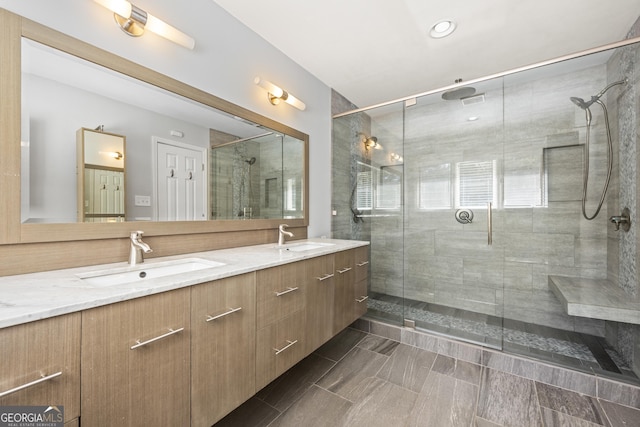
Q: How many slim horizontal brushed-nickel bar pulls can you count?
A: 9